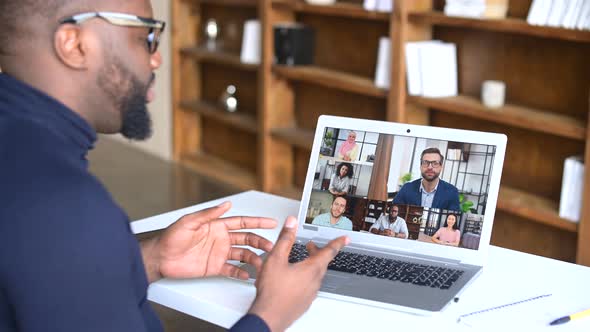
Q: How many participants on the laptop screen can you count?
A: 6